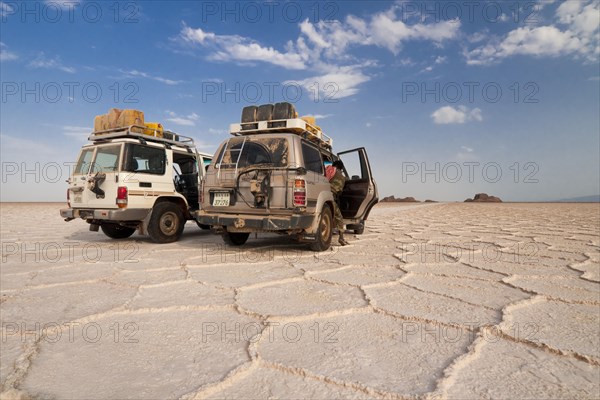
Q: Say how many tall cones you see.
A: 0